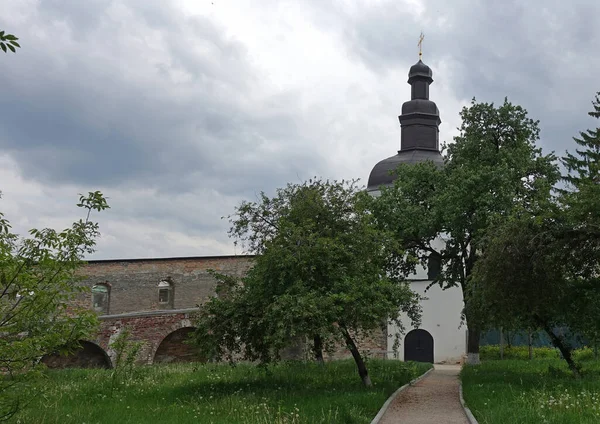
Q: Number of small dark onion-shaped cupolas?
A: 1